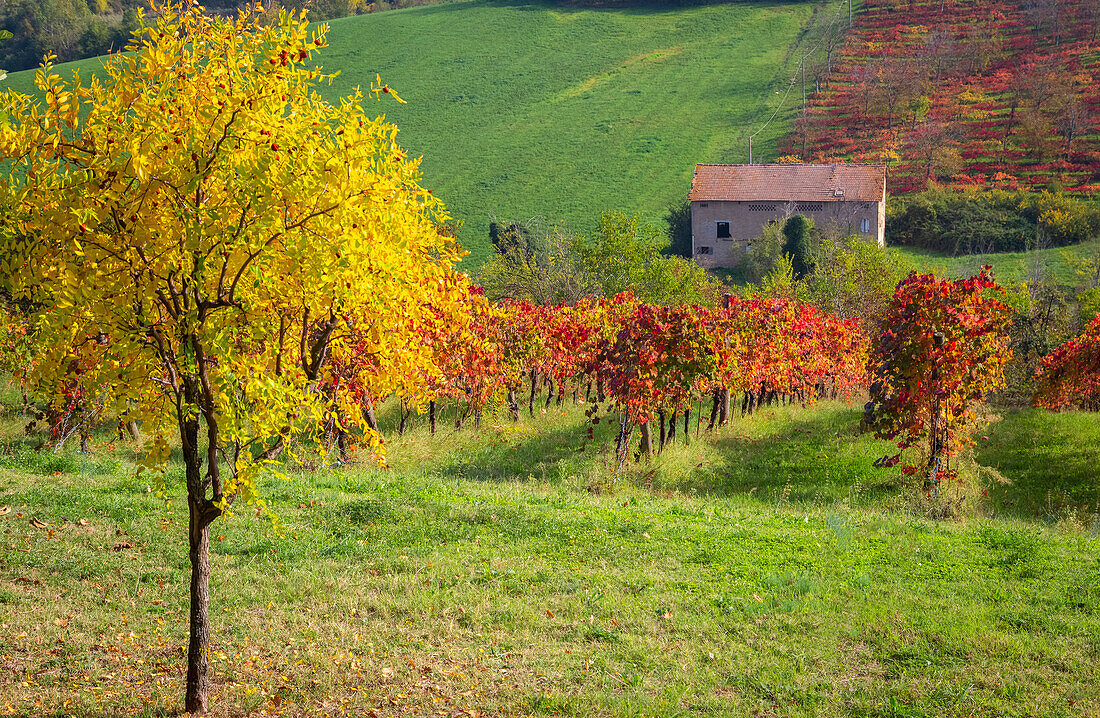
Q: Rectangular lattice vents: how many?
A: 2